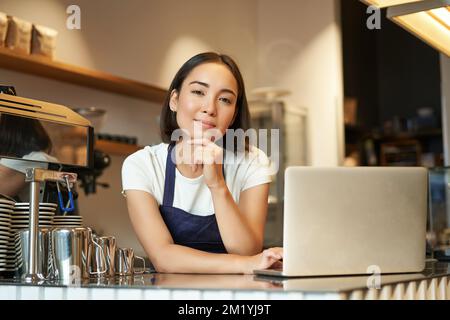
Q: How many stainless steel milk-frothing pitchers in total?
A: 4